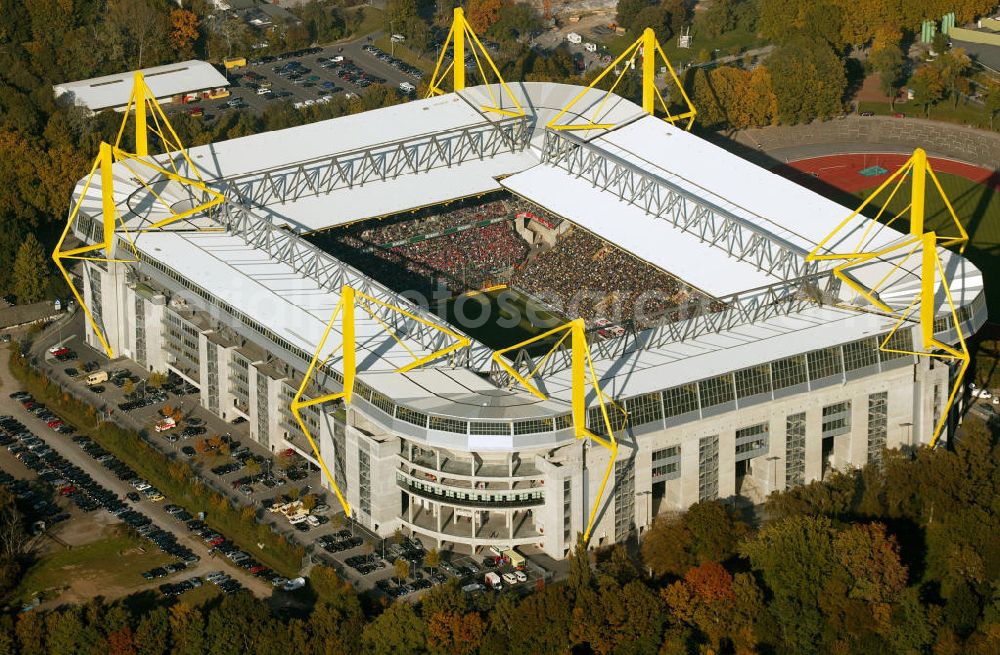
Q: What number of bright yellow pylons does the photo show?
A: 8